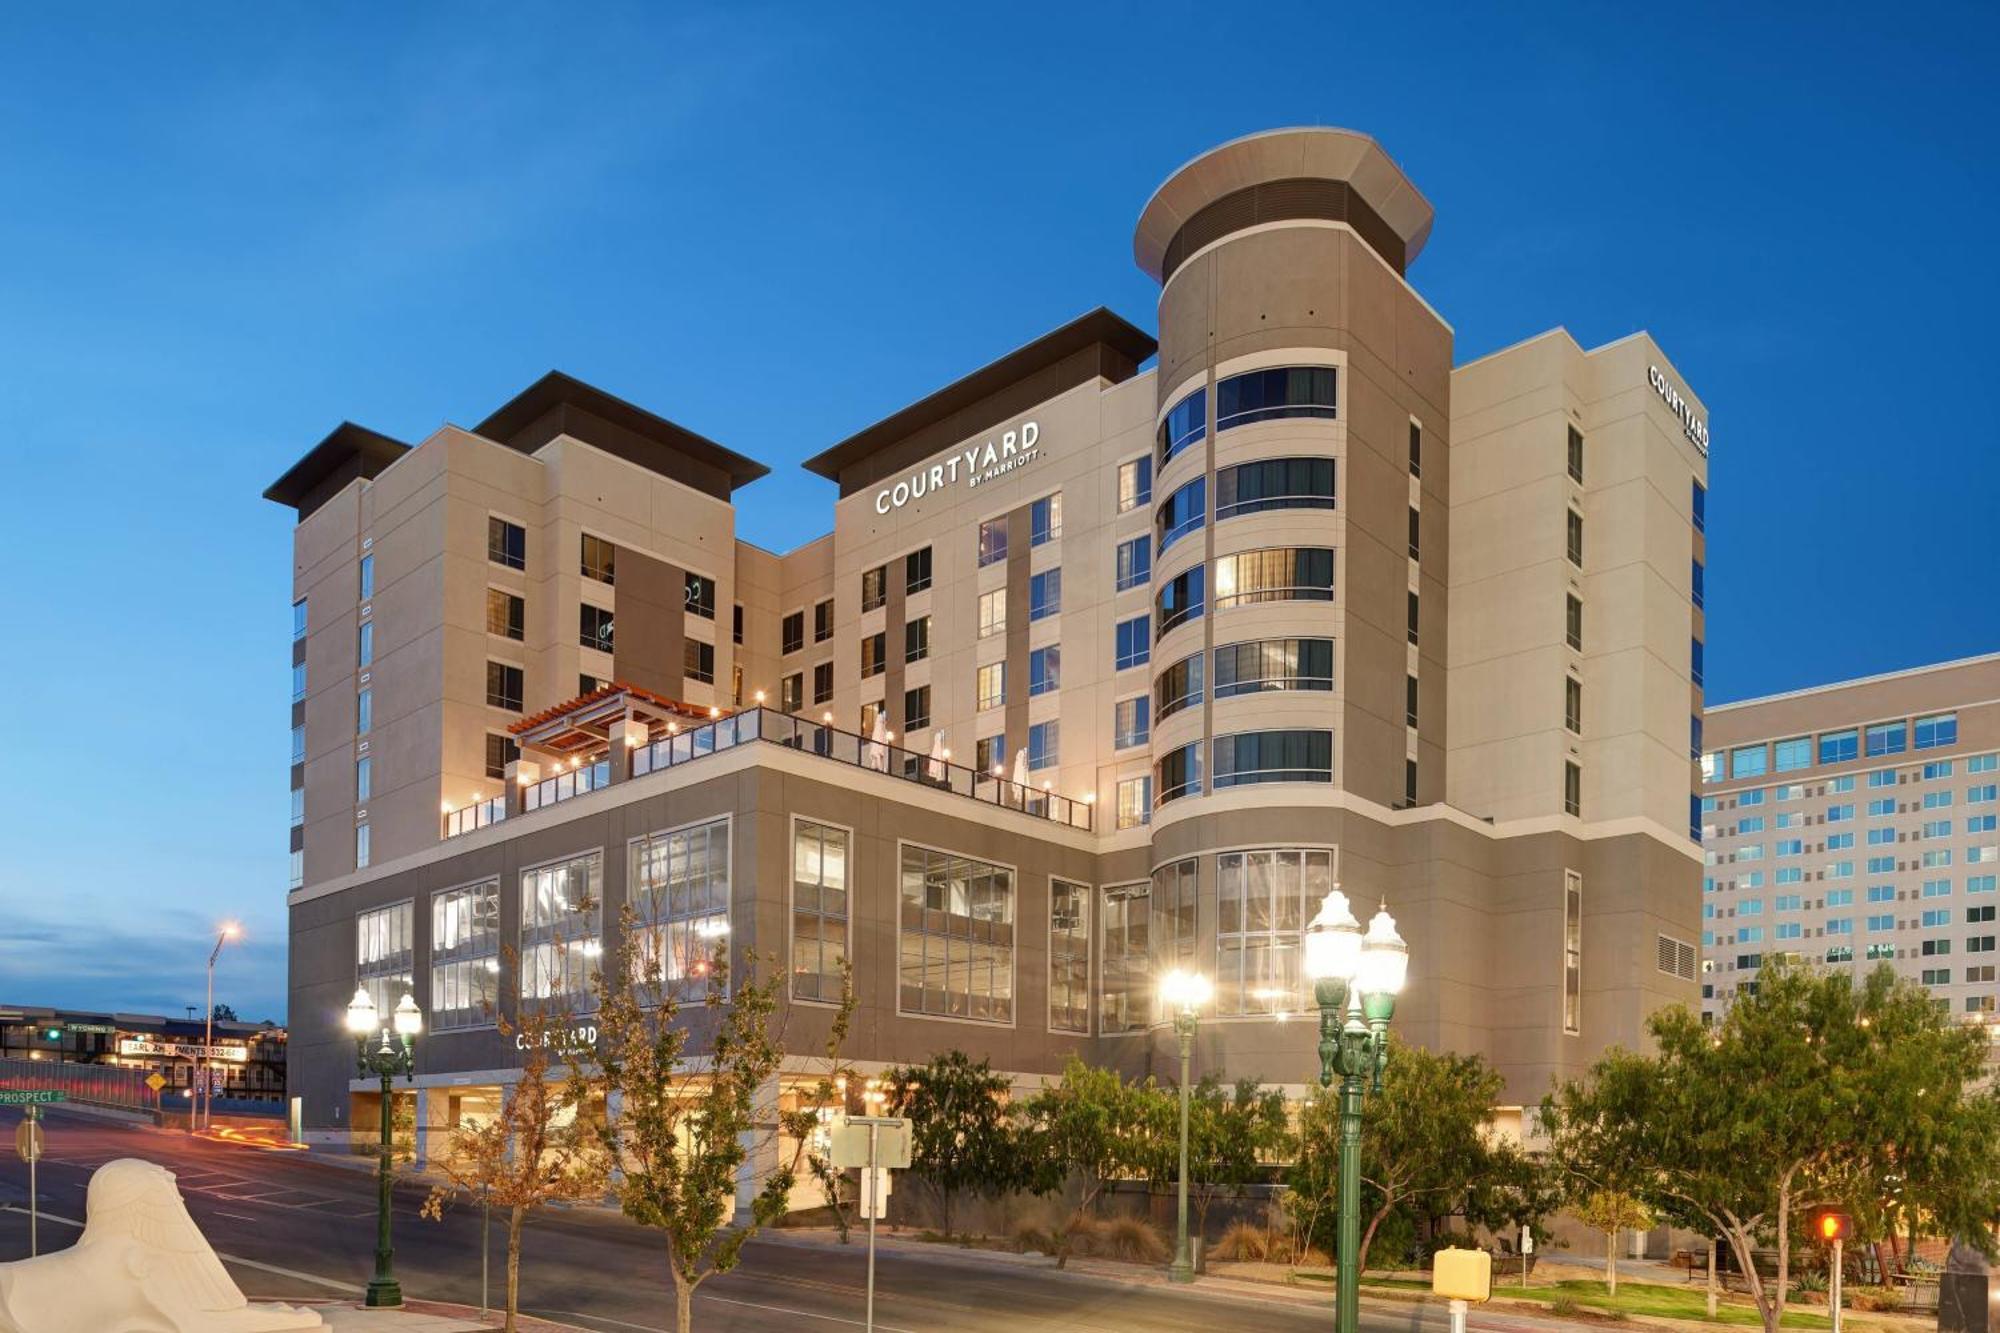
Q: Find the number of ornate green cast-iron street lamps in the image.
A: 3